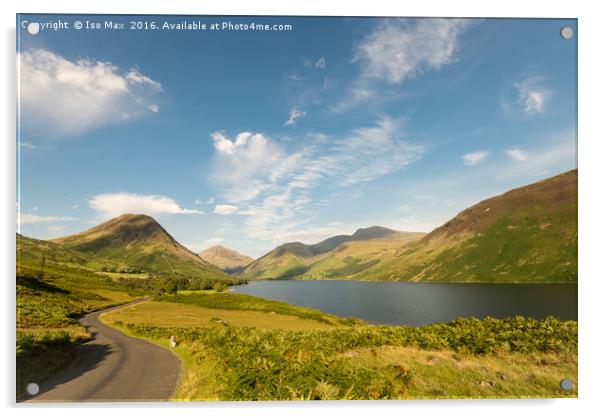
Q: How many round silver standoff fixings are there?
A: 4